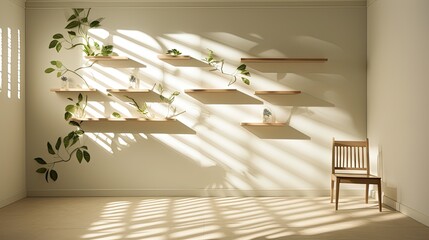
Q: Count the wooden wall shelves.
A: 9